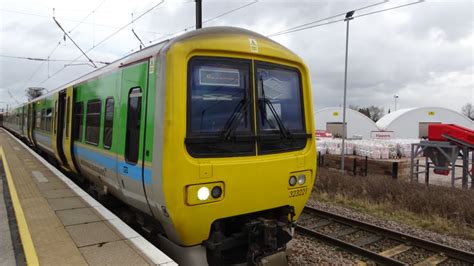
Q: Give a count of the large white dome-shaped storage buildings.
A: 2